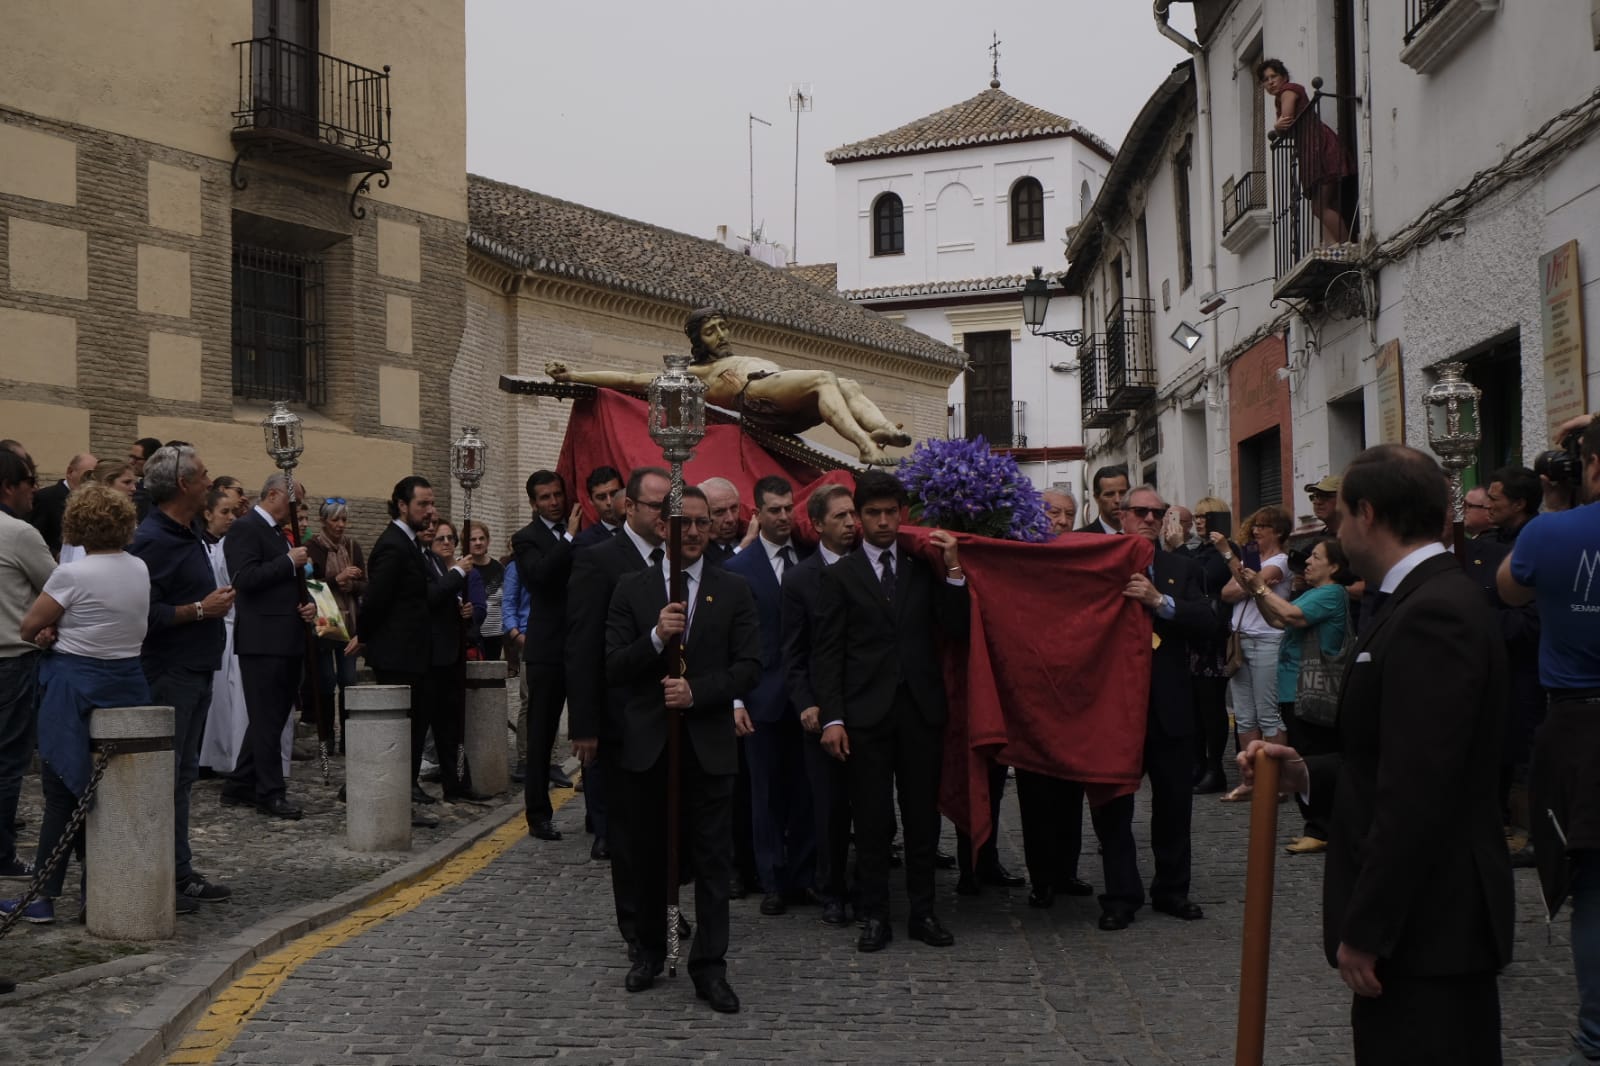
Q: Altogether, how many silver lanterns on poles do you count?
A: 4